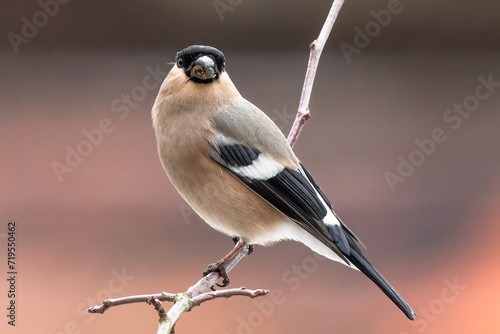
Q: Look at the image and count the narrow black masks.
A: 1